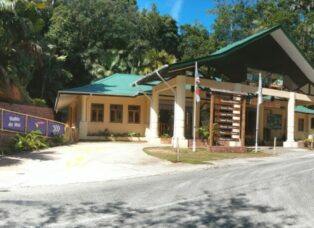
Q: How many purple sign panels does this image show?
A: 3